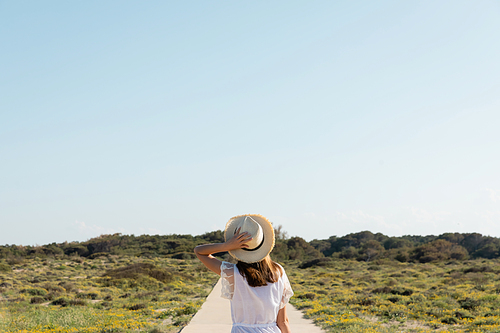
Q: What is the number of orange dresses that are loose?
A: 0